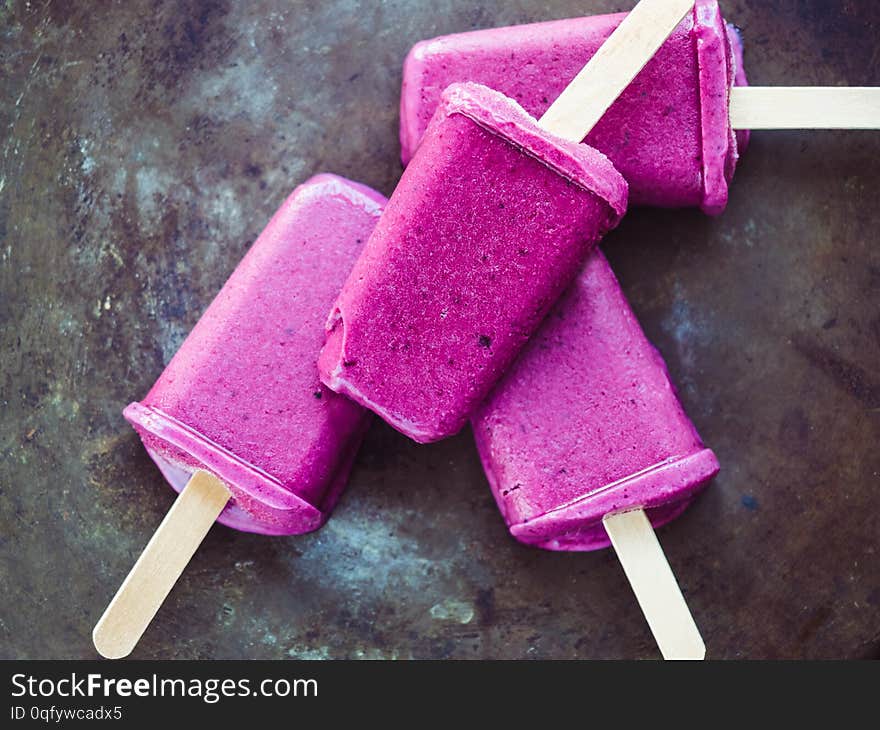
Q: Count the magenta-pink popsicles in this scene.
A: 4